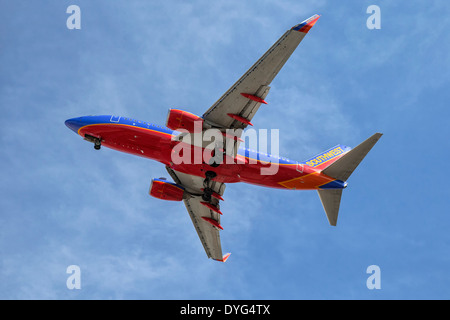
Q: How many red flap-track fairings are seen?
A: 6